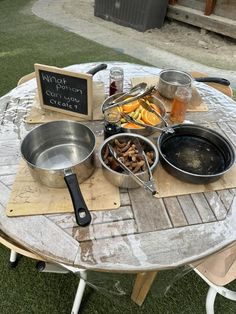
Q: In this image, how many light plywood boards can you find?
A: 4